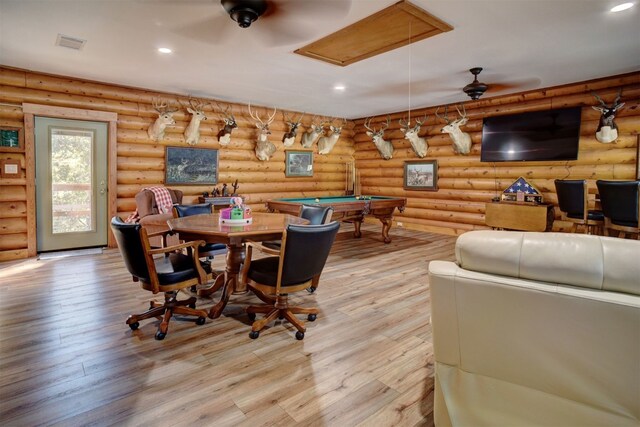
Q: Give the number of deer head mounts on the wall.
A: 11